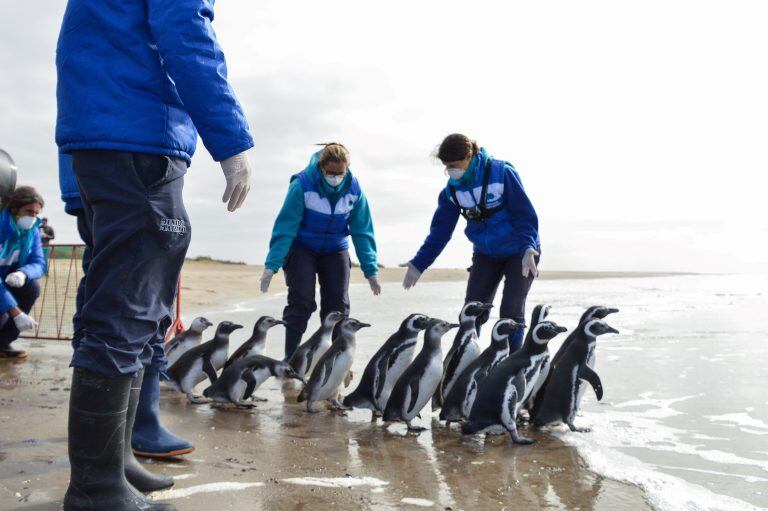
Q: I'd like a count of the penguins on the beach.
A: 14